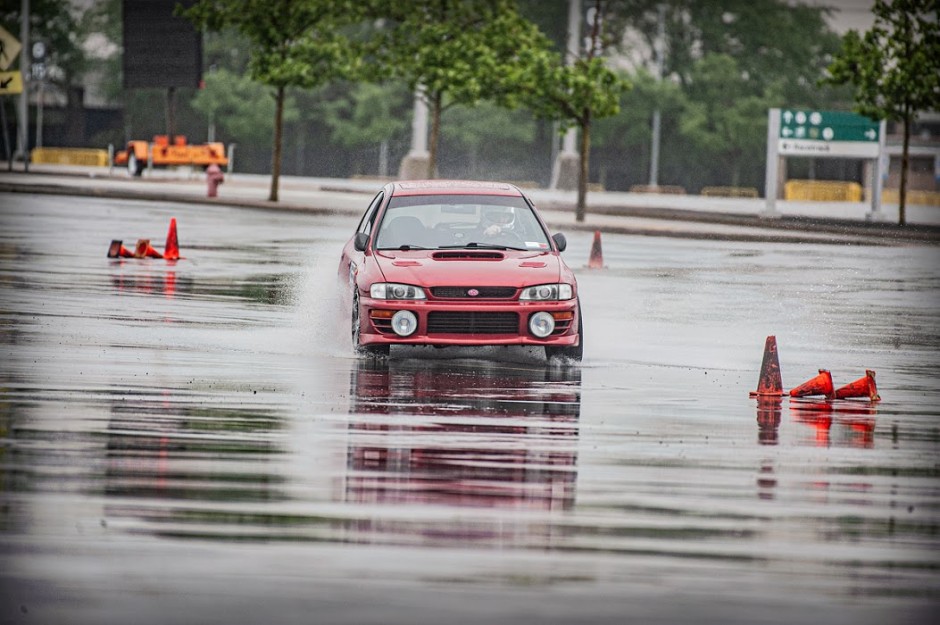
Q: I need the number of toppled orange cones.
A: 4